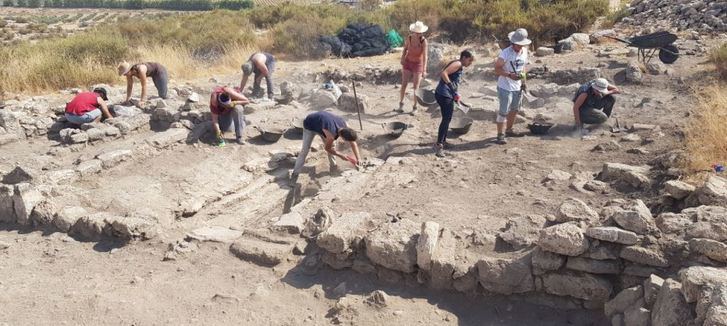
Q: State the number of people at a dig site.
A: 9